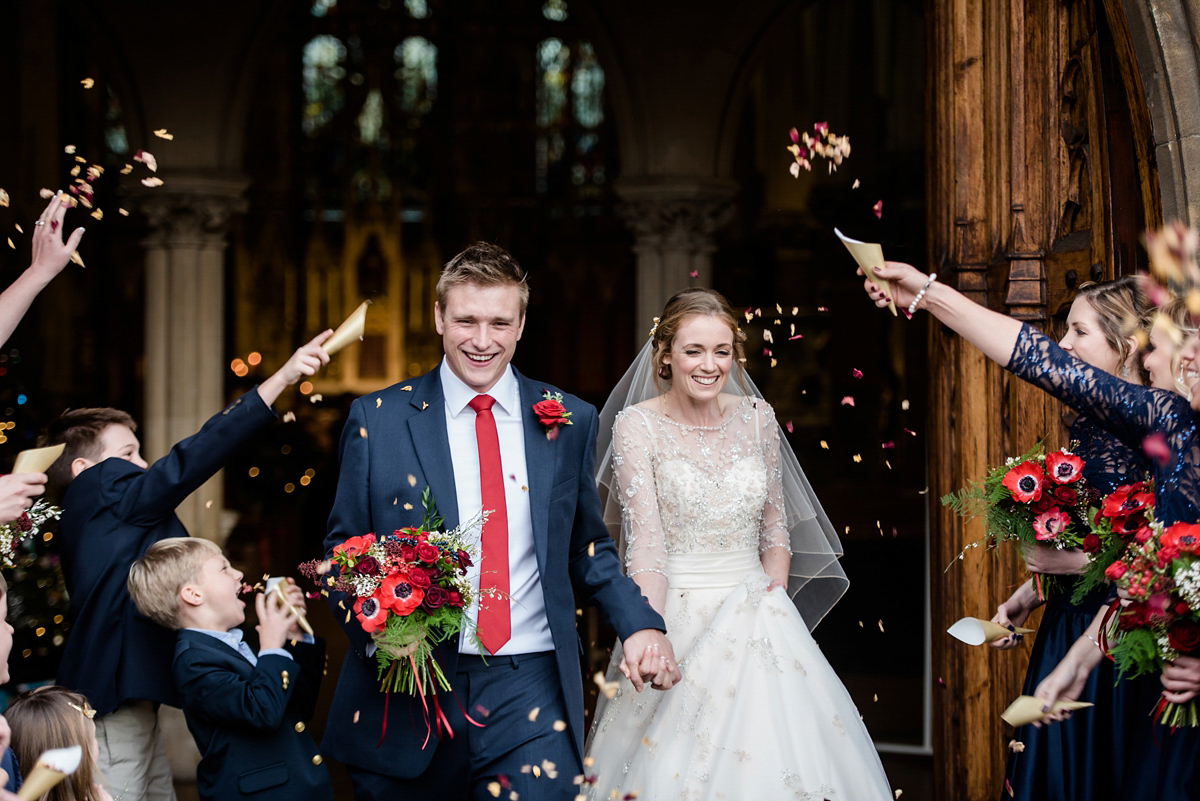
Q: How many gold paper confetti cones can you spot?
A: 7